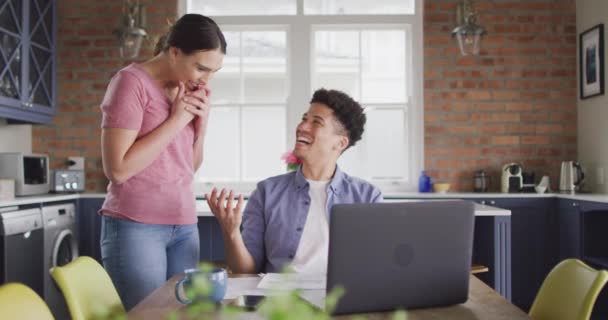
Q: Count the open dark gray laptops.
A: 1